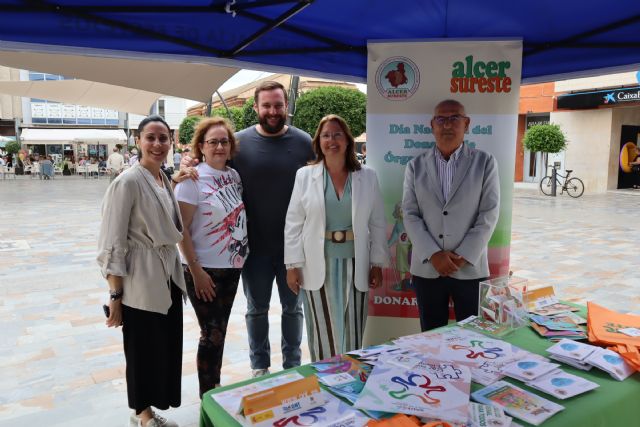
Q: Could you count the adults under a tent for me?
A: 5